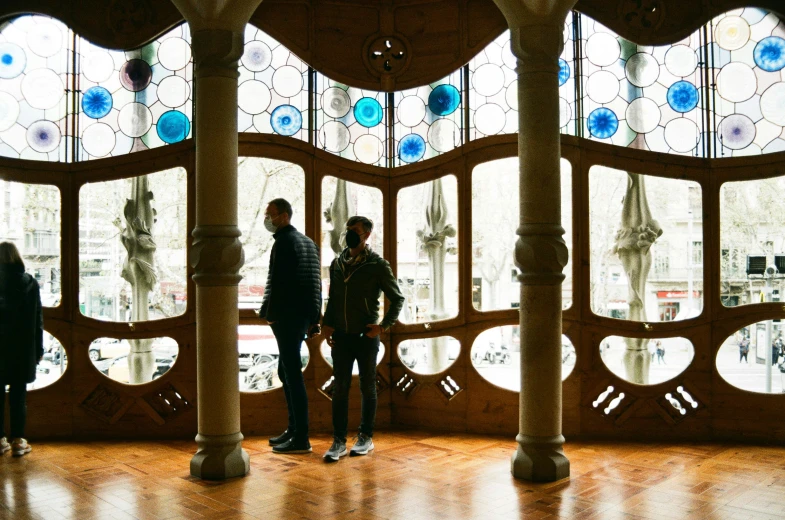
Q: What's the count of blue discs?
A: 11